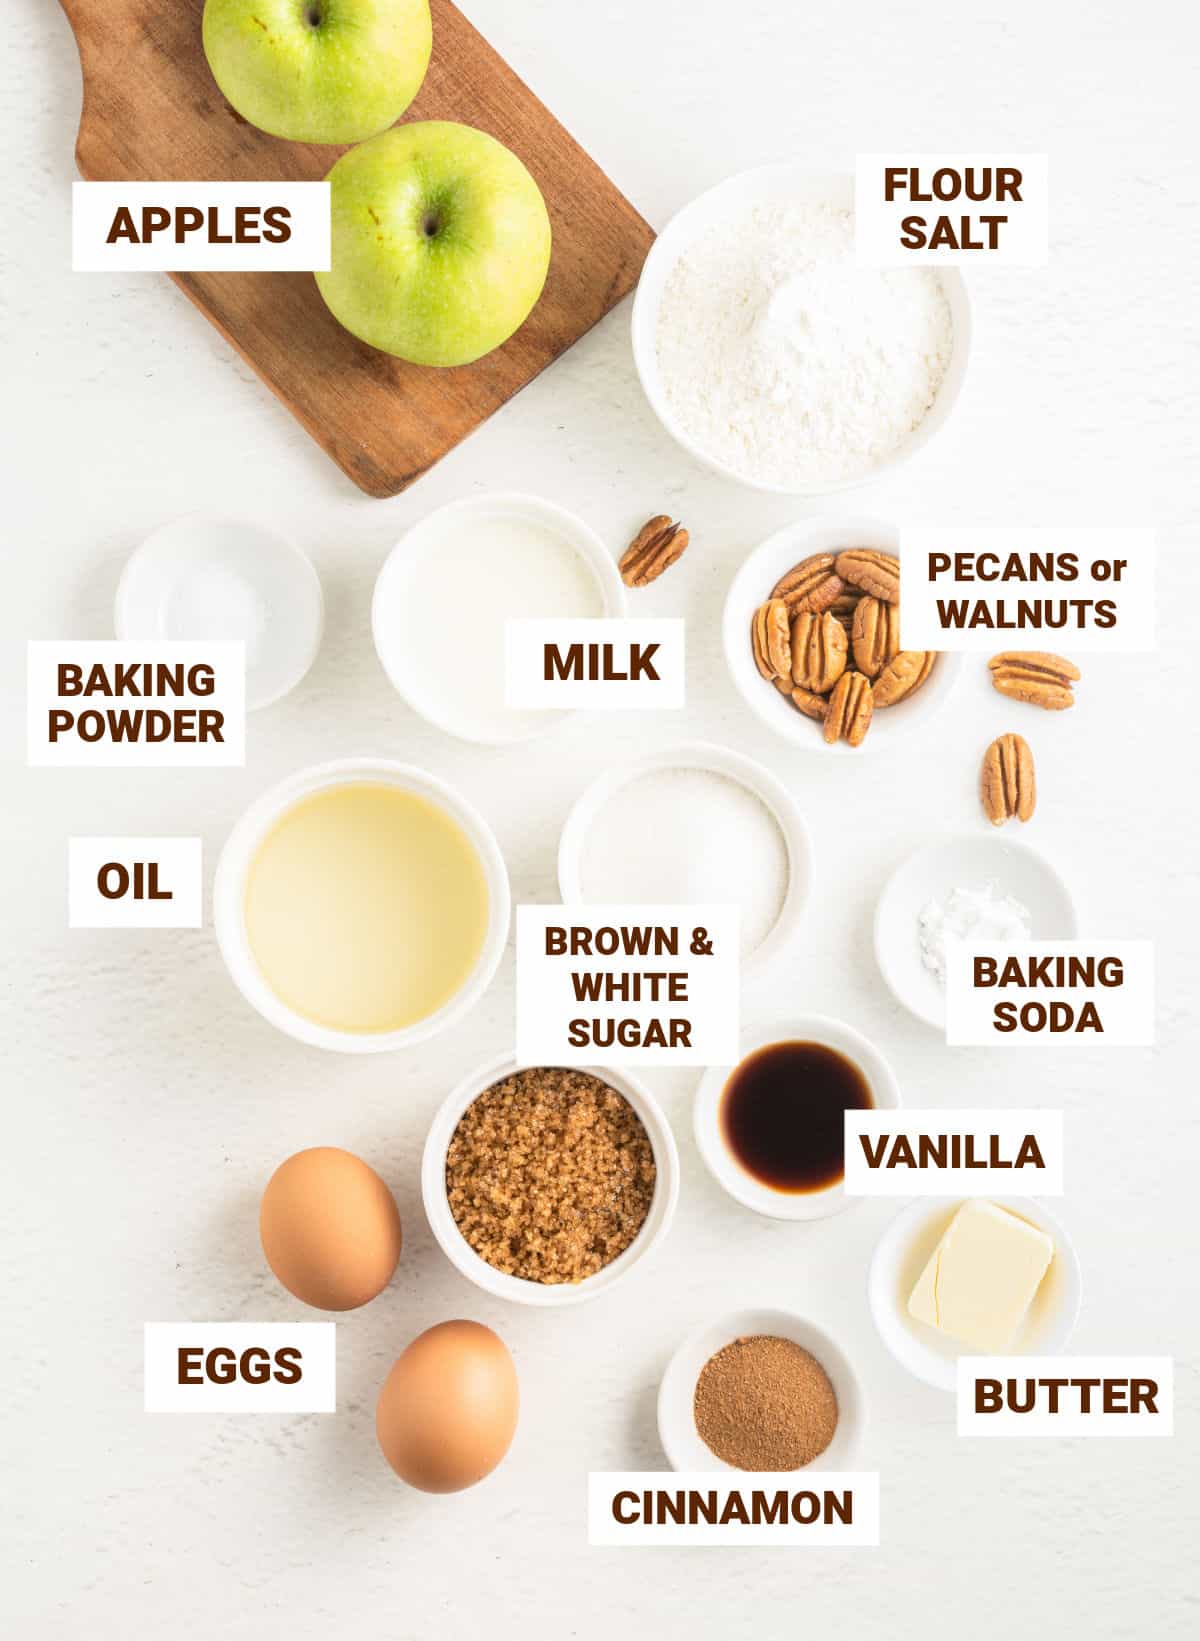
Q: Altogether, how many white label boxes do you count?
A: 12